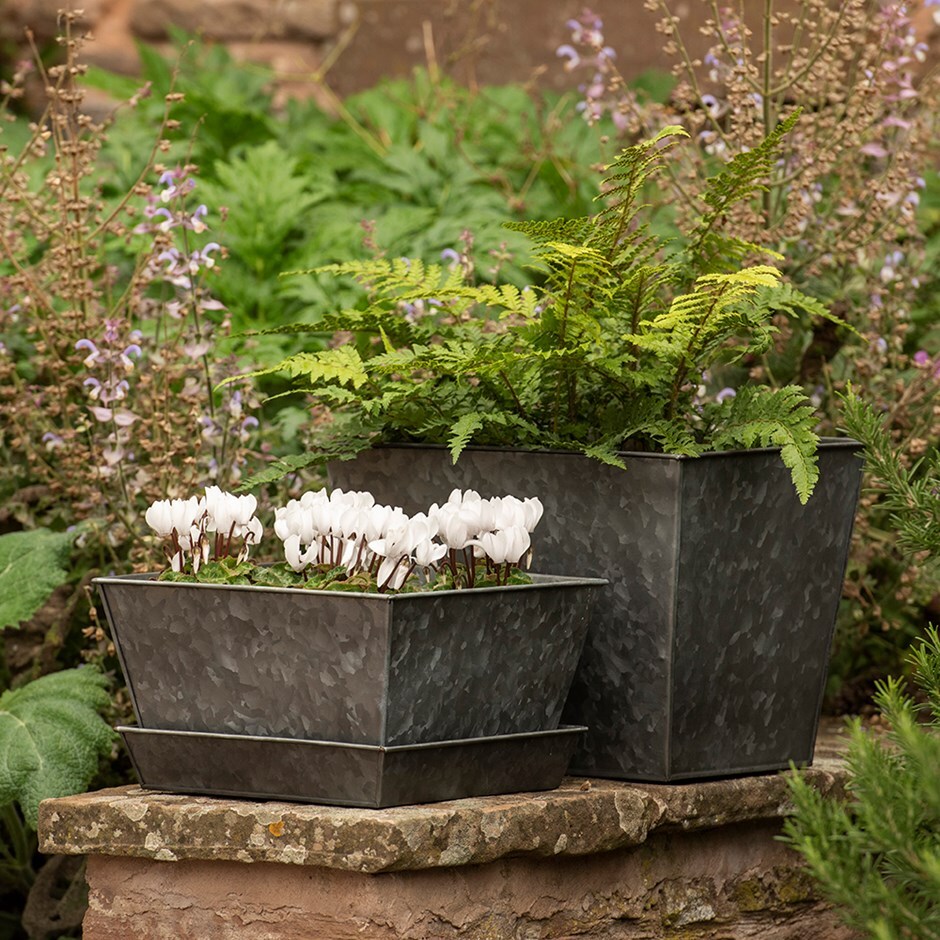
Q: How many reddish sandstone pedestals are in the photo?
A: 1